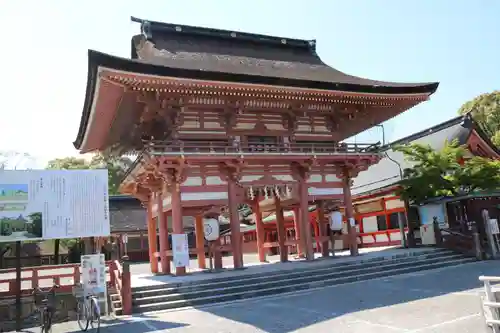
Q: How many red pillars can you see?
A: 12